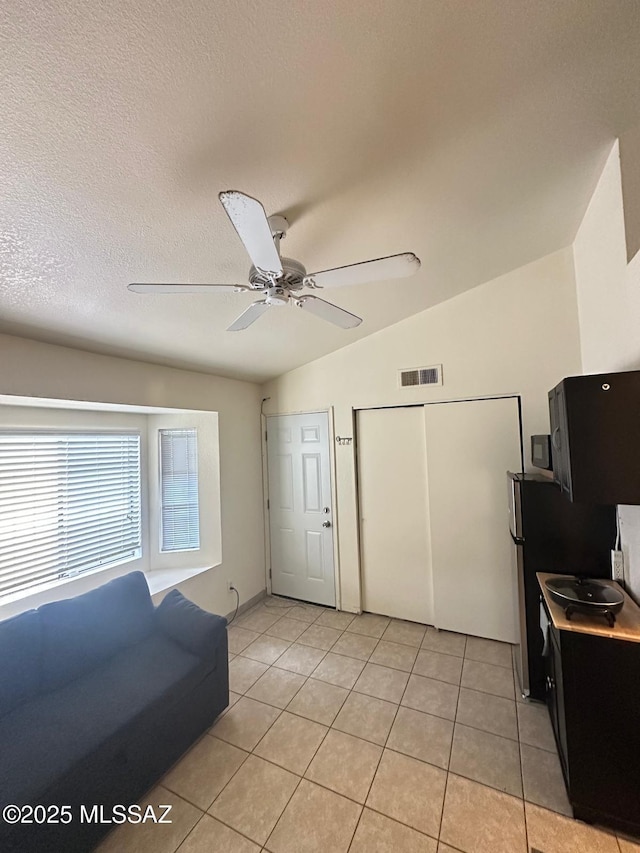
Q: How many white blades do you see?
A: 5